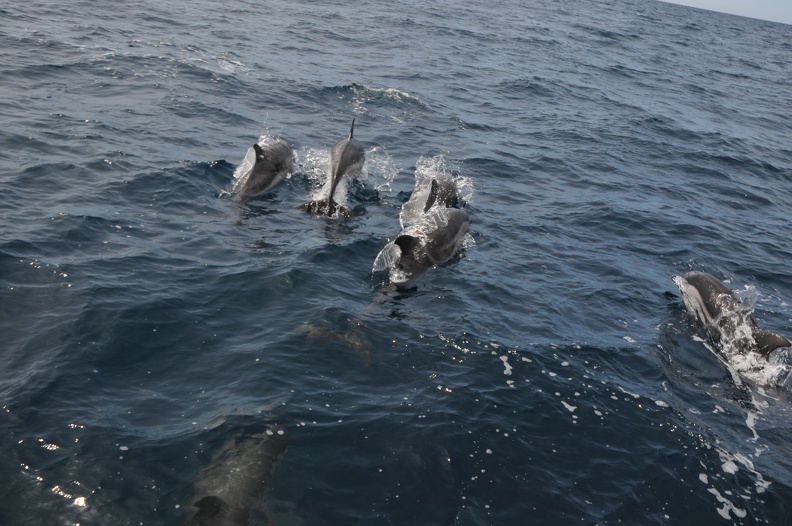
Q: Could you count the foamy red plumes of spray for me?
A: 0